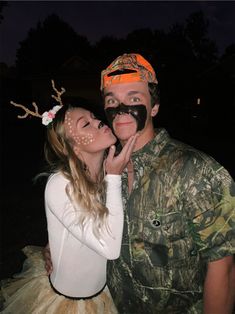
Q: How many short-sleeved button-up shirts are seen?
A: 1